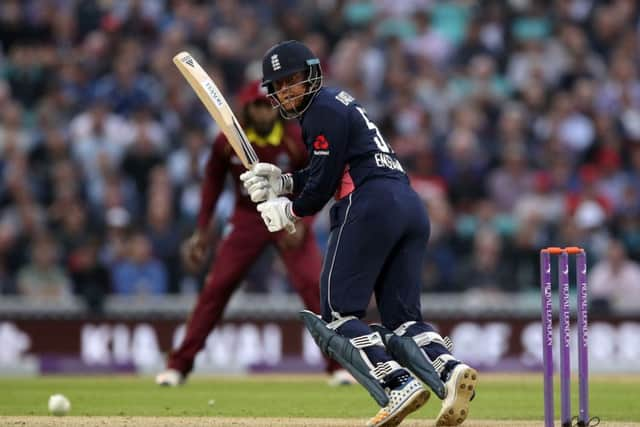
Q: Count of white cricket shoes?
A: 4